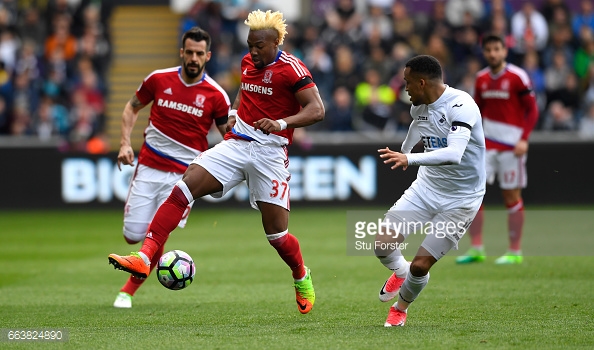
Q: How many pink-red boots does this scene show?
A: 2